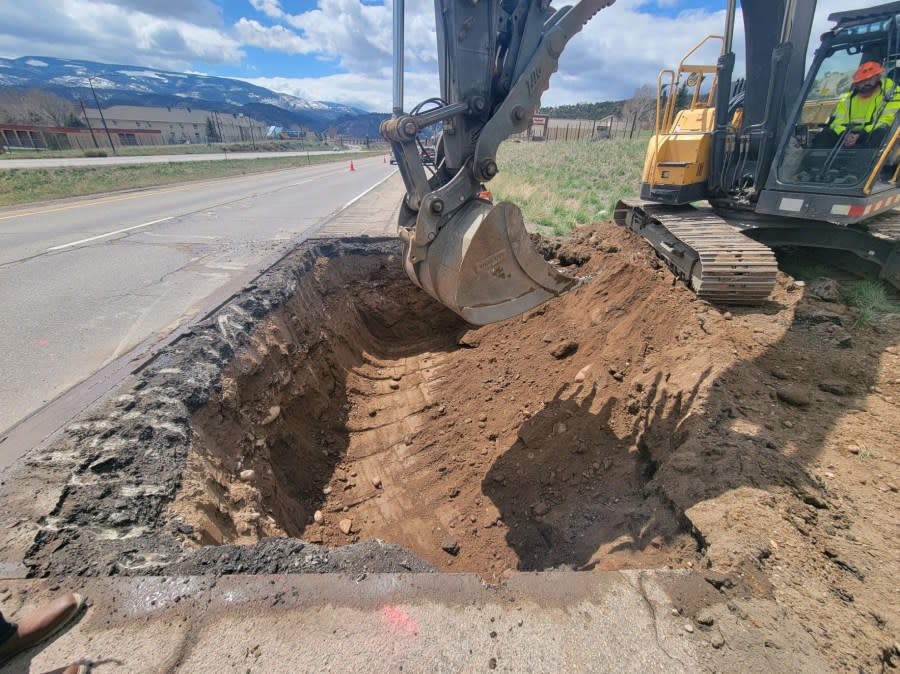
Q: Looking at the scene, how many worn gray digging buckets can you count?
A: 1